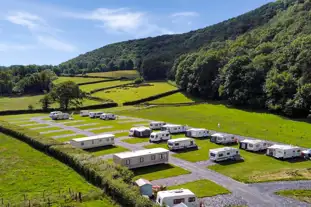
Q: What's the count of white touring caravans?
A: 15